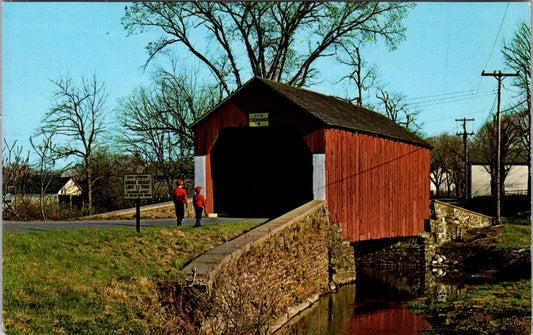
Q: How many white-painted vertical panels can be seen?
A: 2